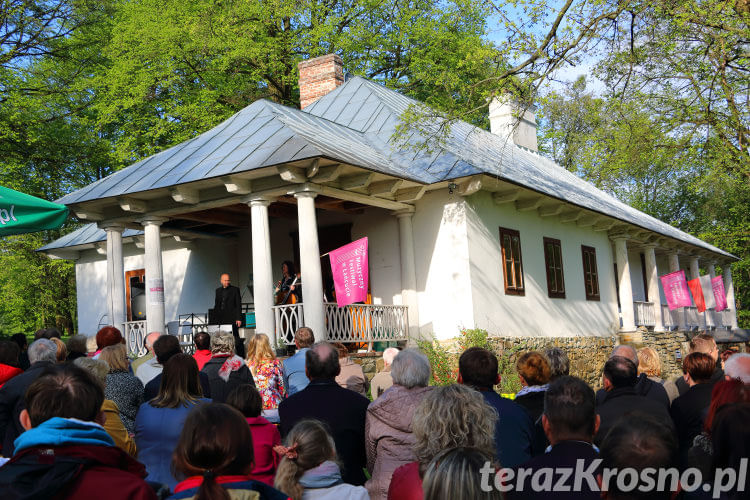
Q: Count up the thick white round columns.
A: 11